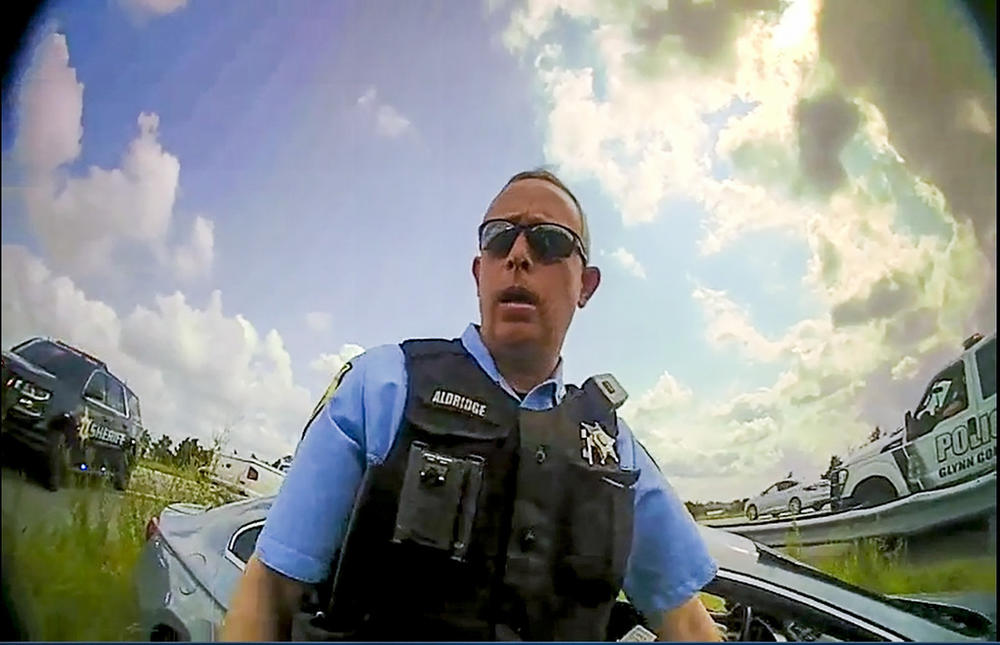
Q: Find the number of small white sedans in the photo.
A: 1